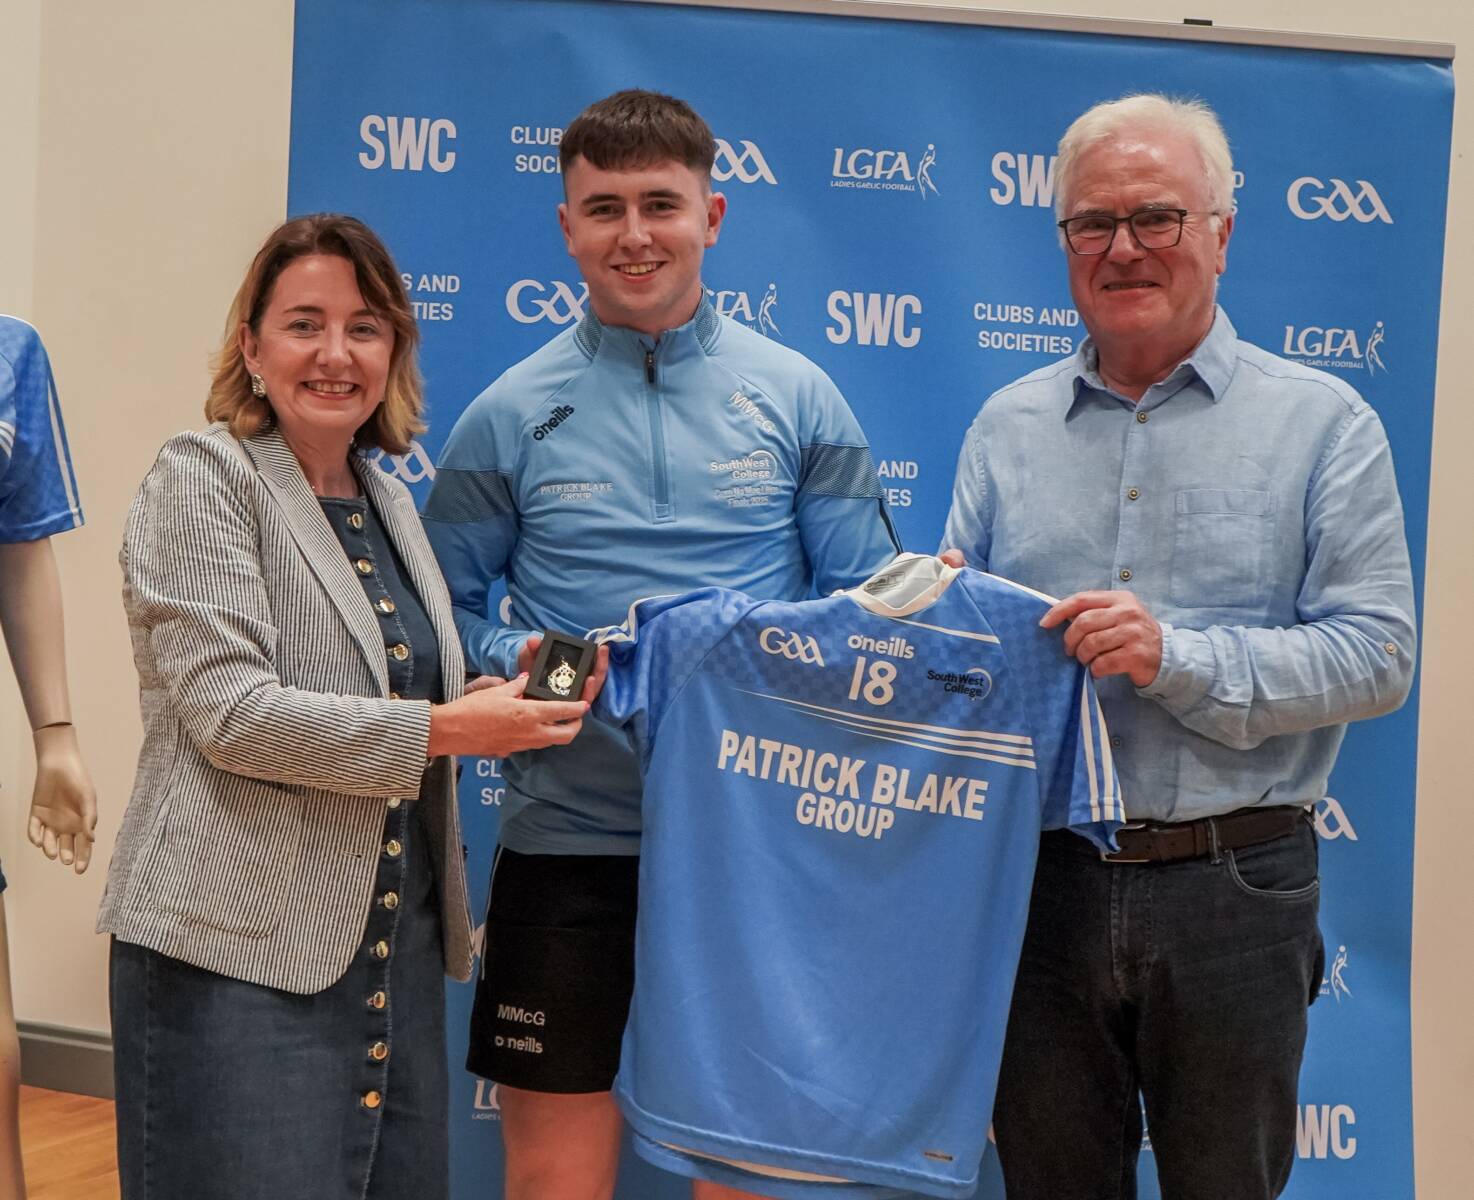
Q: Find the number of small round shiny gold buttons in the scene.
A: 12